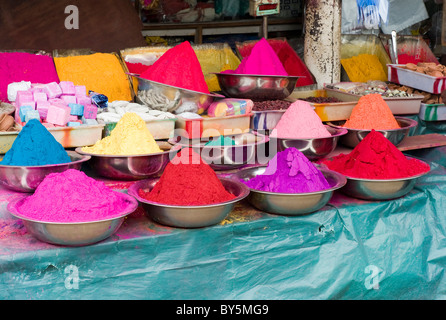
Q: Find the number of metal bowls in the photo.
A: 11